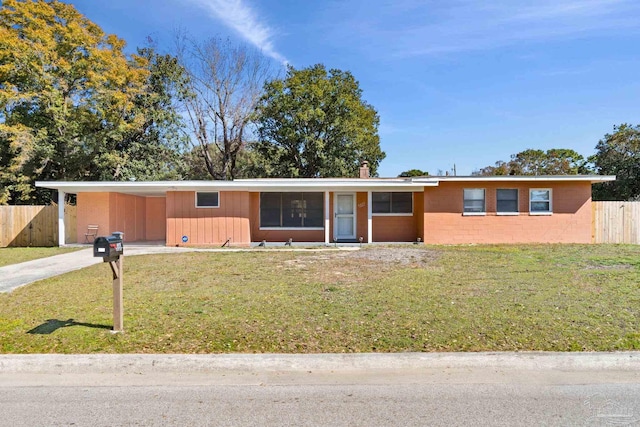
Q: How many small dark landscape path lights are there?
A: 6